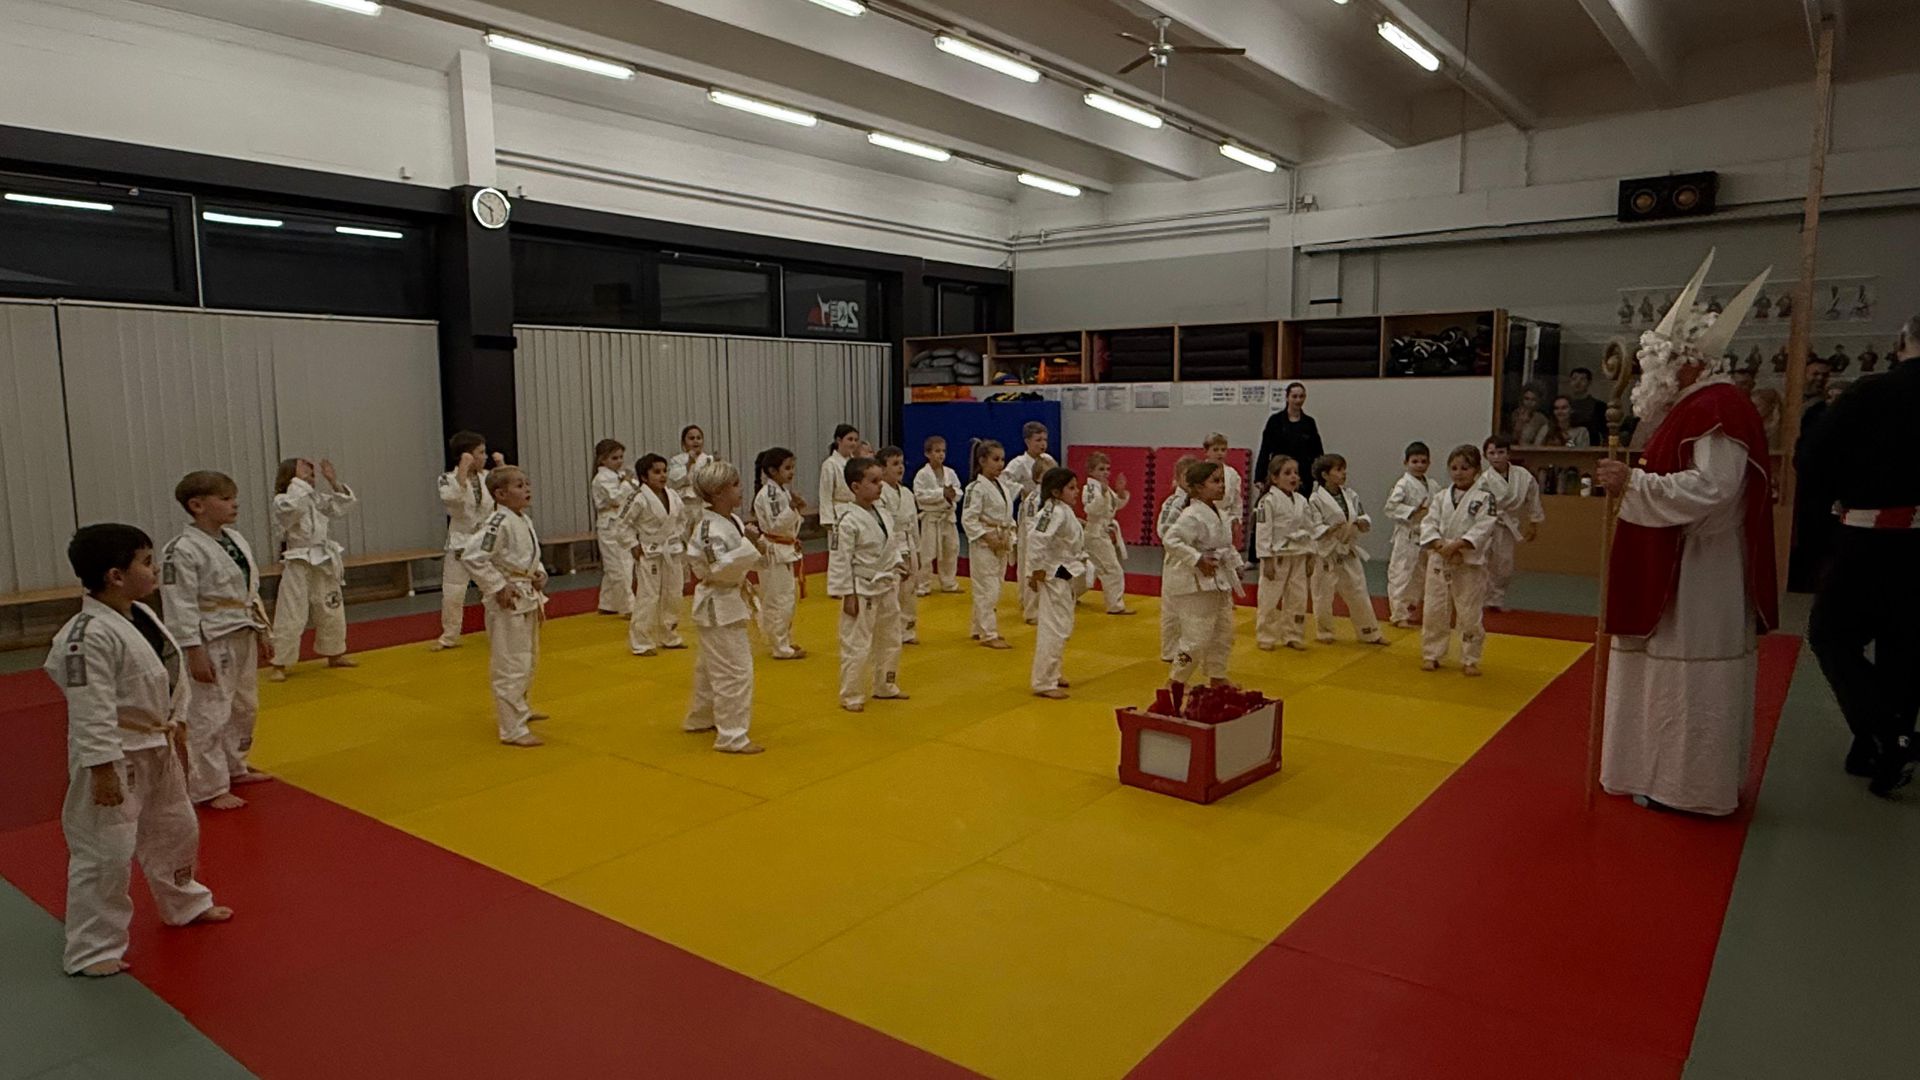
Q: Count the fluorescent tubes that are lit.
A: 11